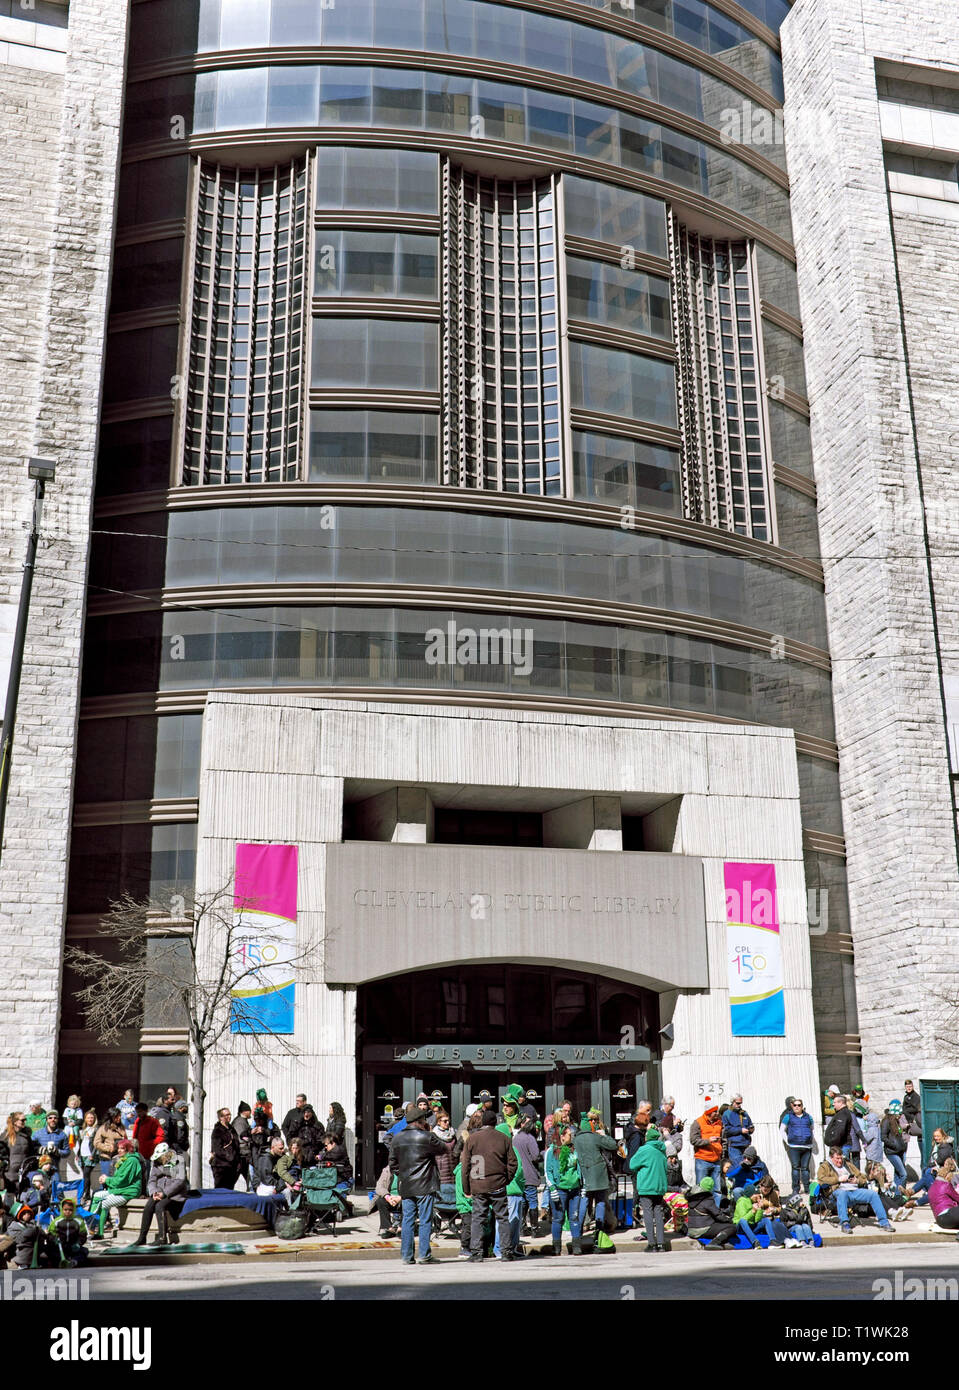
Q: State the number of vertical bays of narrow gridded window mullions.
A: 3